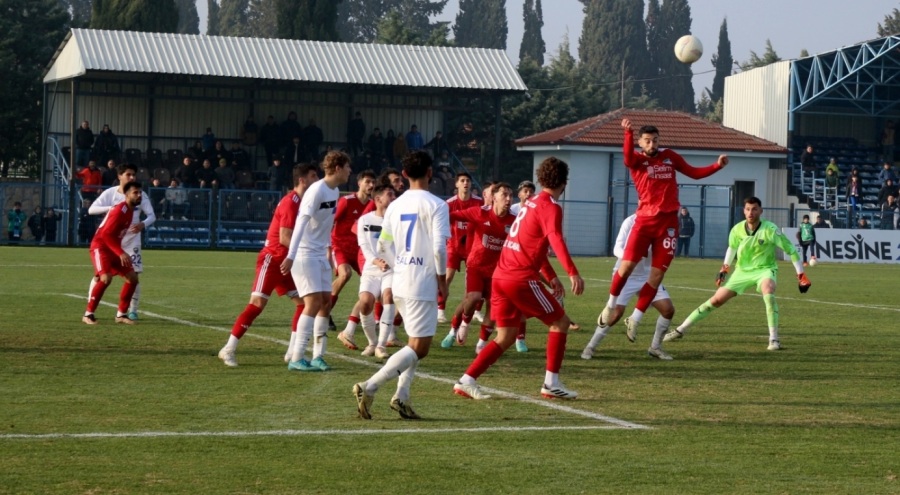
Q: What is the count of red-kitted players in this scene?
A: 9